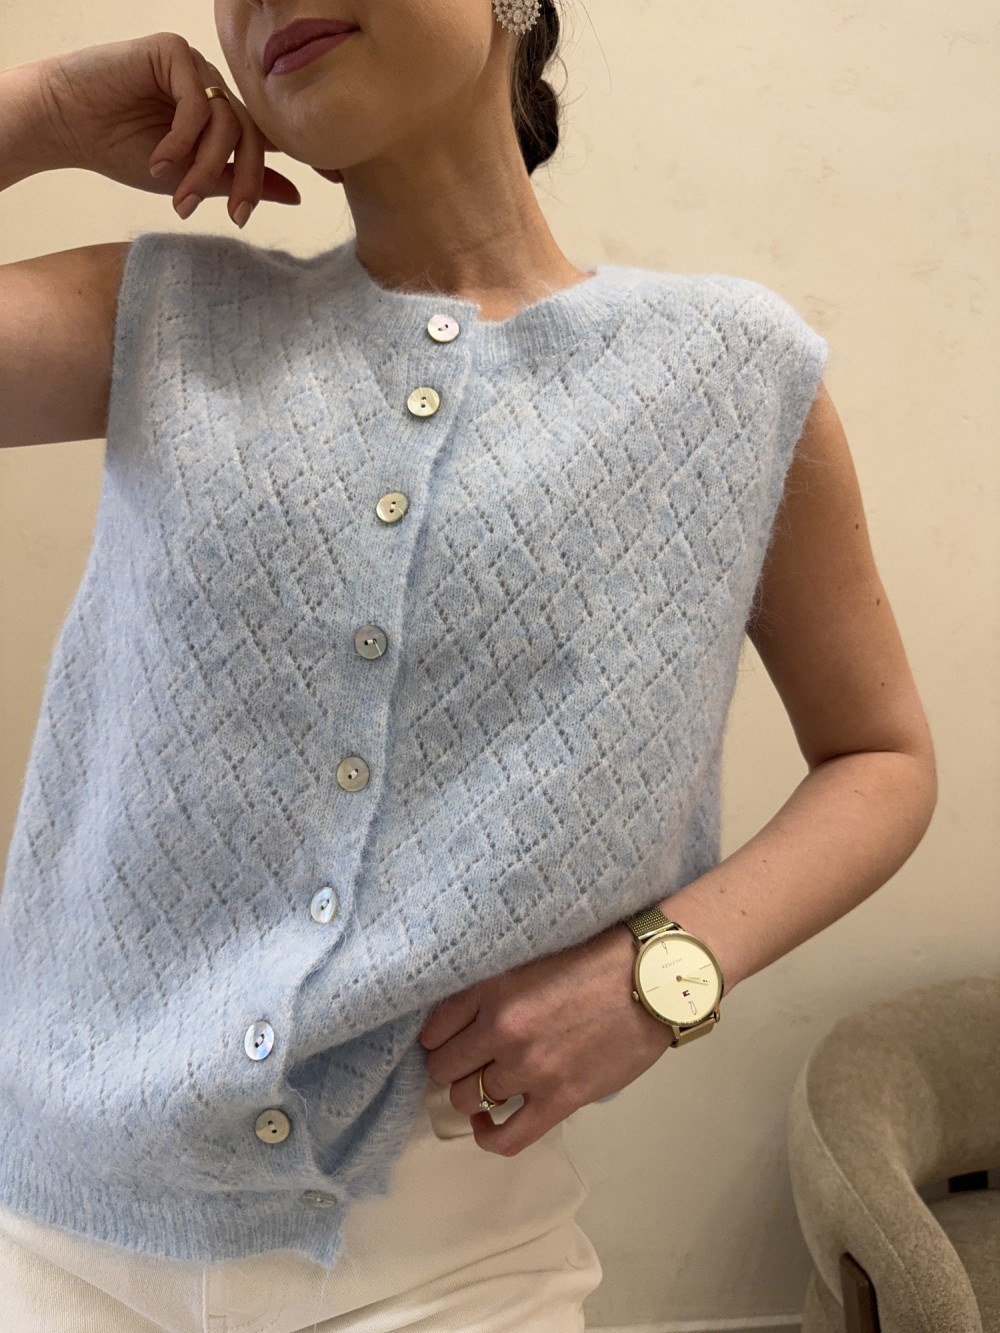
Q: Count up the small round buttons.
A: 9